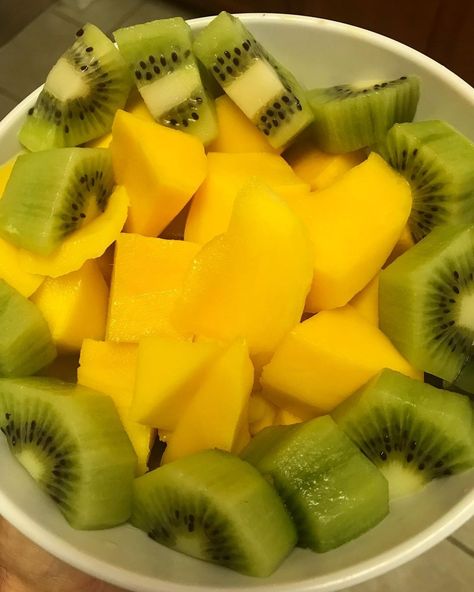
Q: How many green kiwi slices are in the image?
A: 12